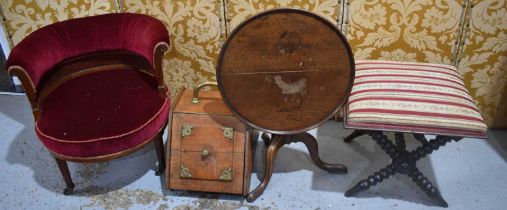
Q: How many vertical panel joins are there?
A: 4